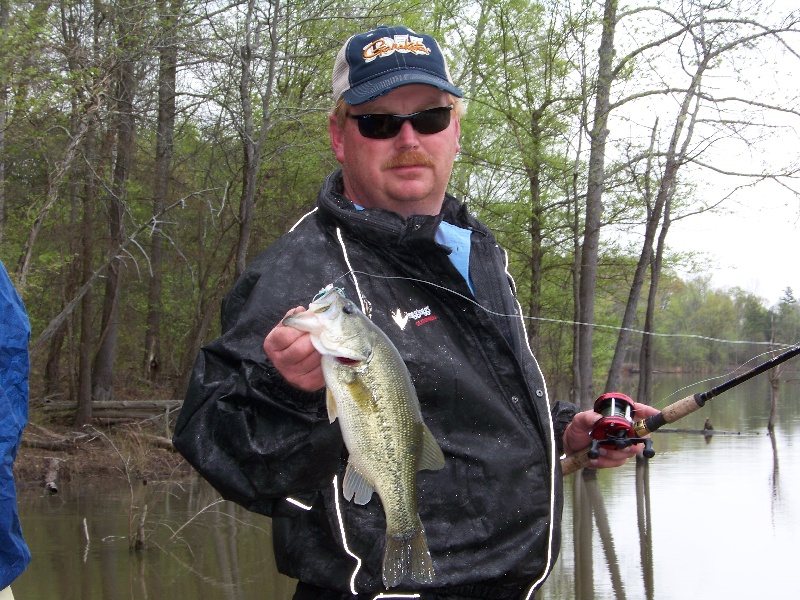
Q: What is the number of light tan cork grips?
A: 2